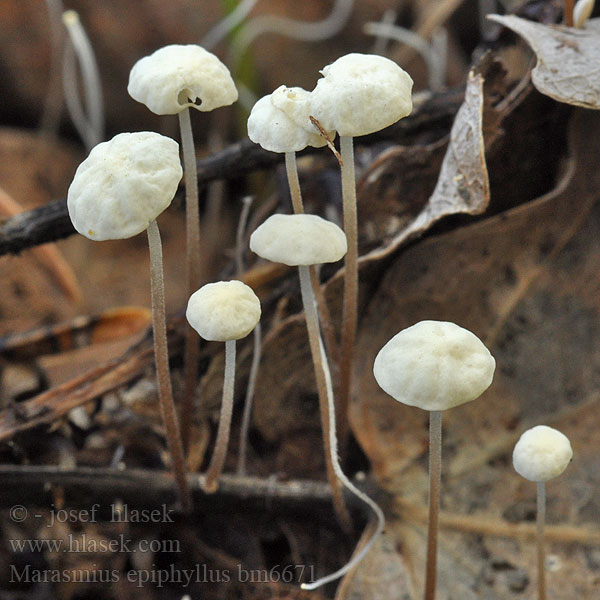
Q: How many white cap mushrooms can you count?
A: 8